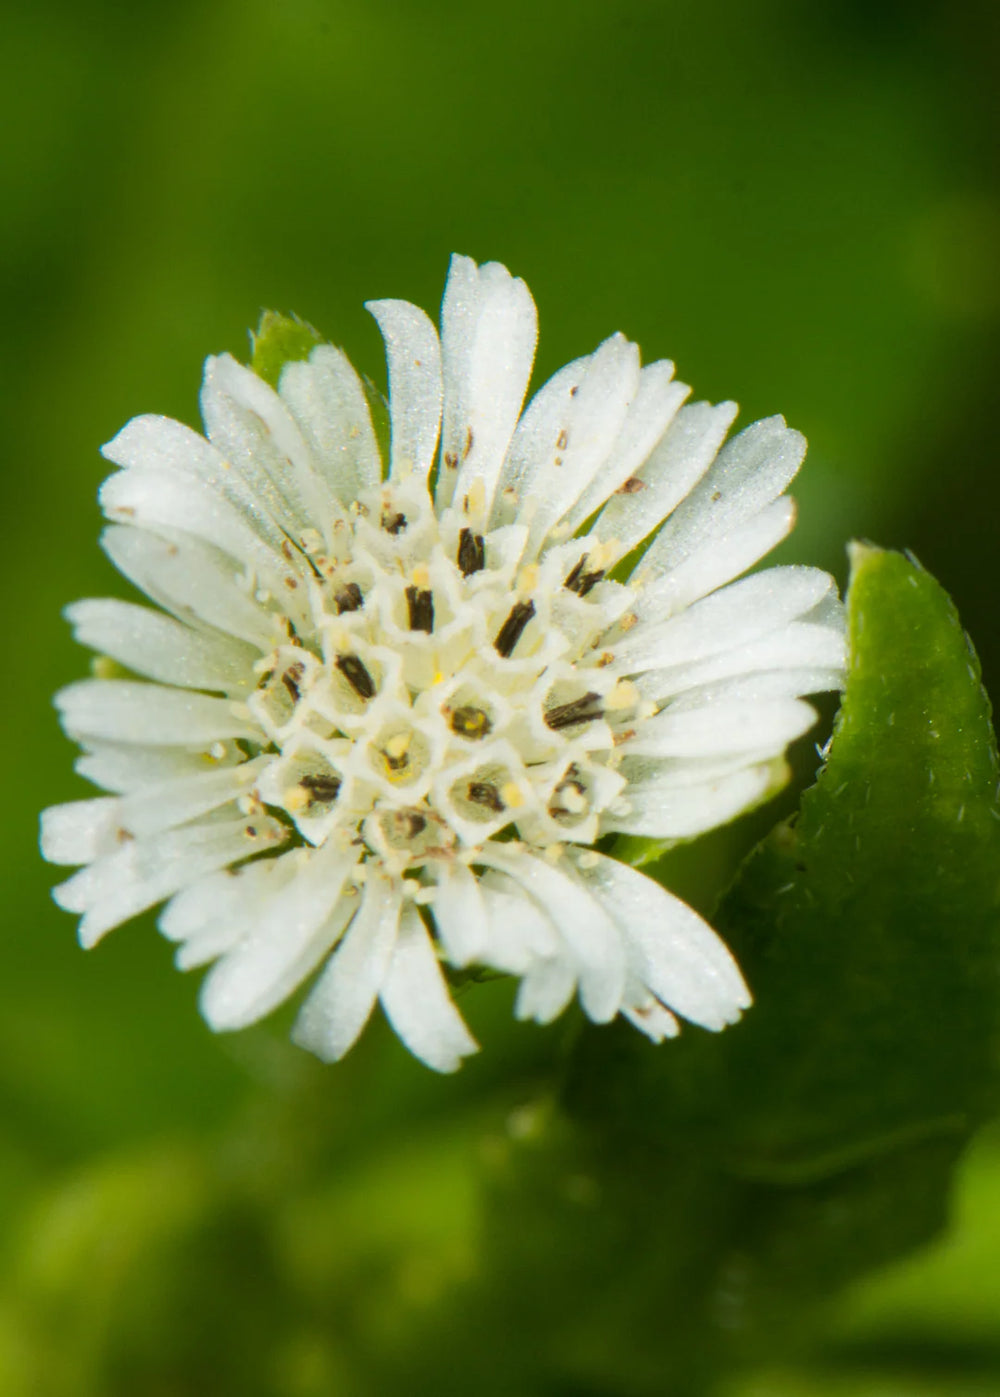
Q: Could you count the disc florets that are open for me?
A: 15